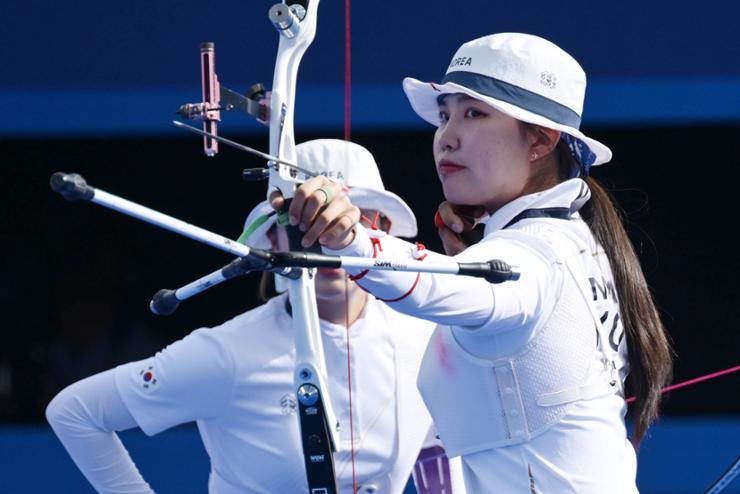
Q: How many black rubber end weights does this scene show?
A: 3